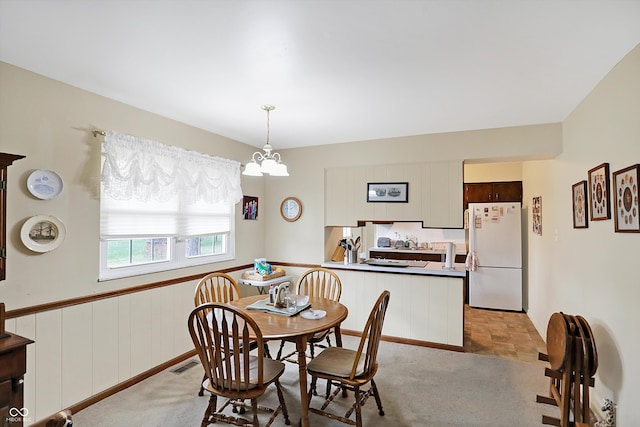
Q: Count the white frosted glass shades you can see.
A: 3